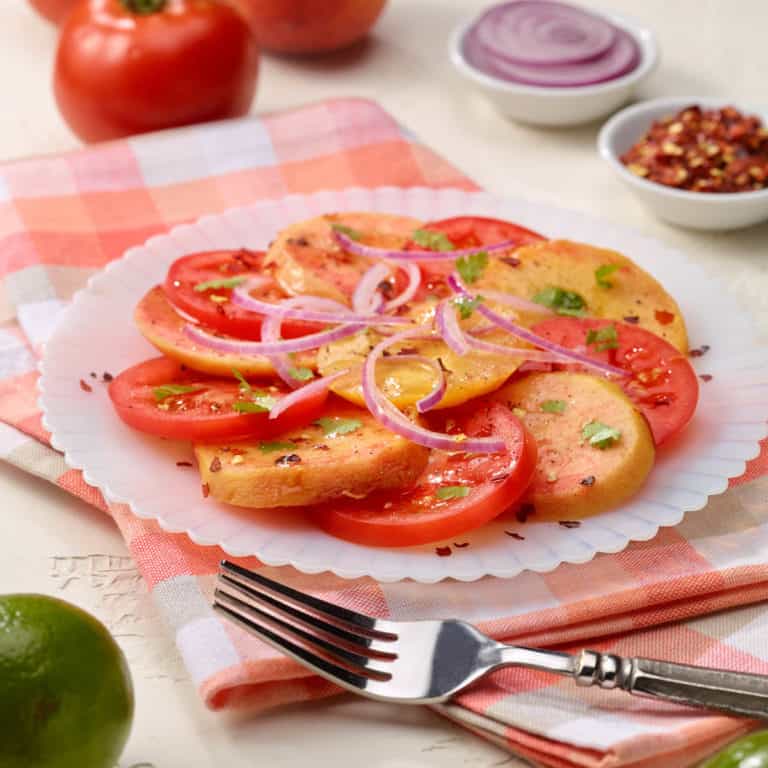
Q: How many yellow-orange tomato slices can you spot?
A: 6